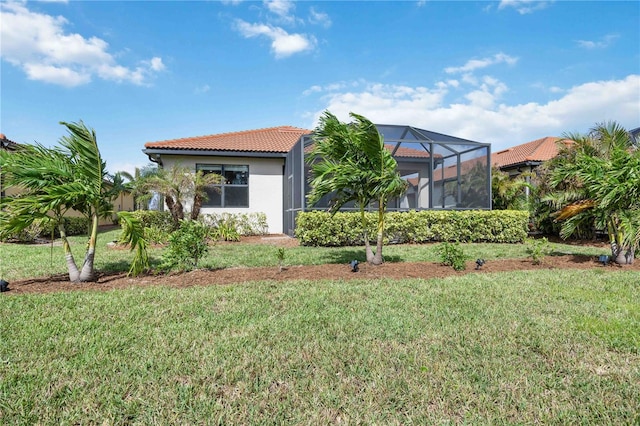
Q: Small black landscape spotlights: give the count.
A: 4